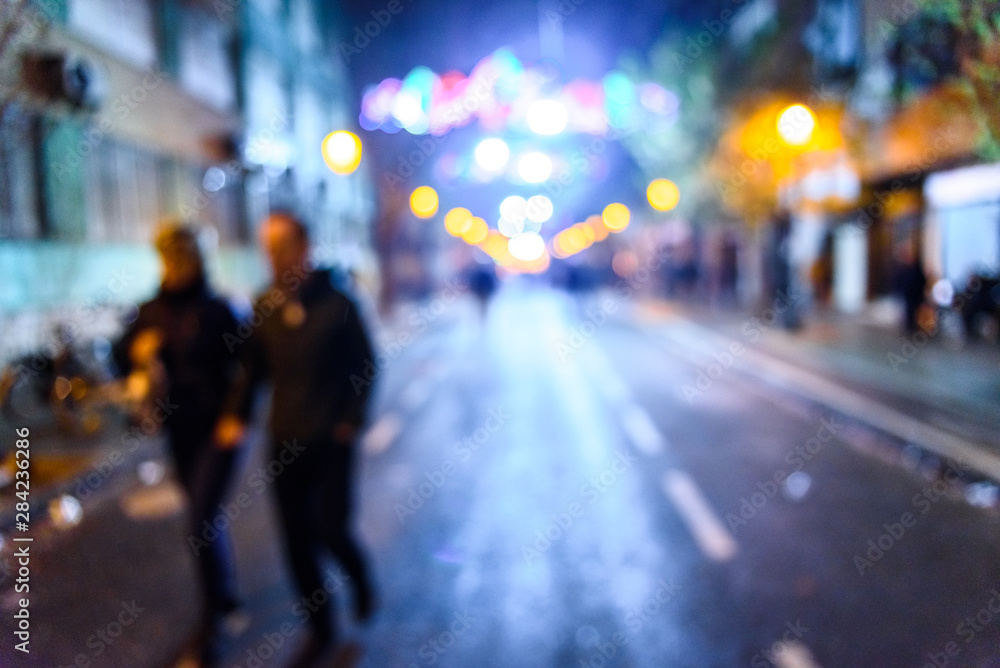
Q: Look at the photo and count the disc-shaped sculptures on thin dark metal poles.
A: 0